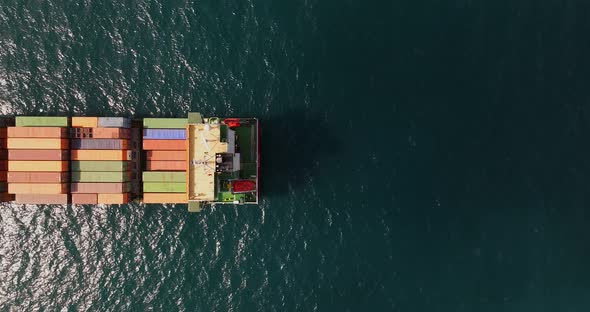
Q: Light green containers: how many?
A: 6